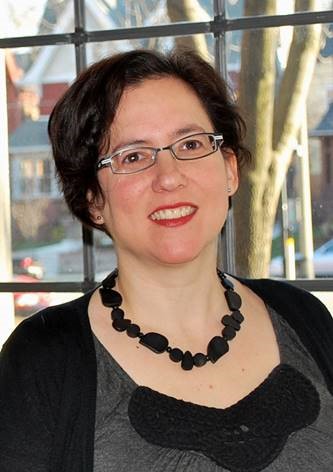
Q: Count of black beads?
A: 15